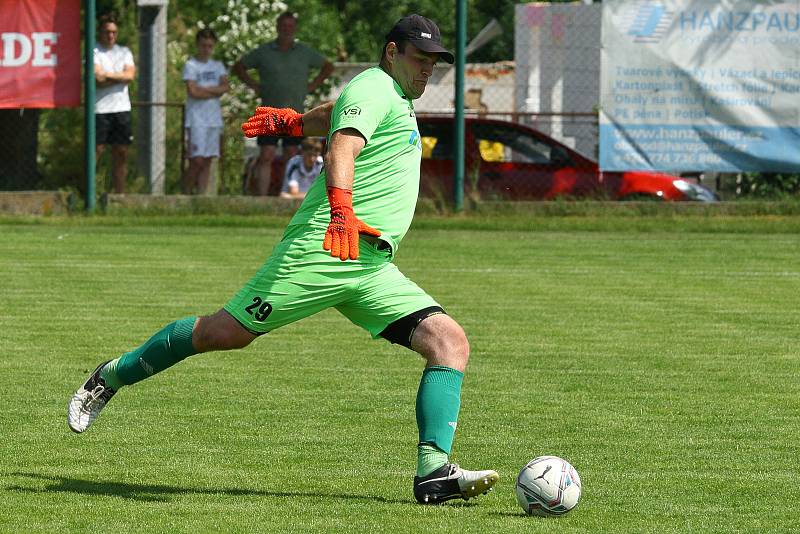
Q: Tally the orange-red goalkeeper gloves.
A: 2